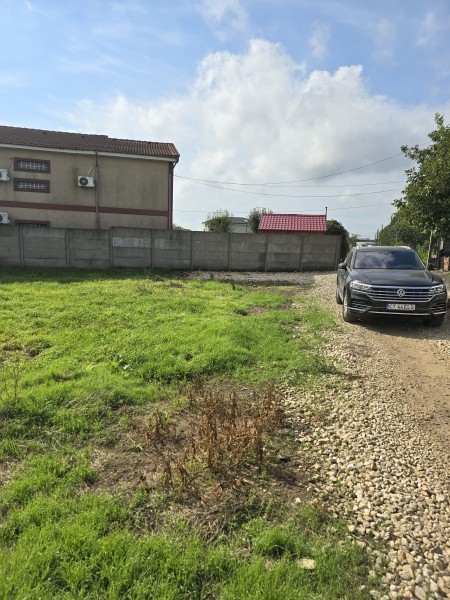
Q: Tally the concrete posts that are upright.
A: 9